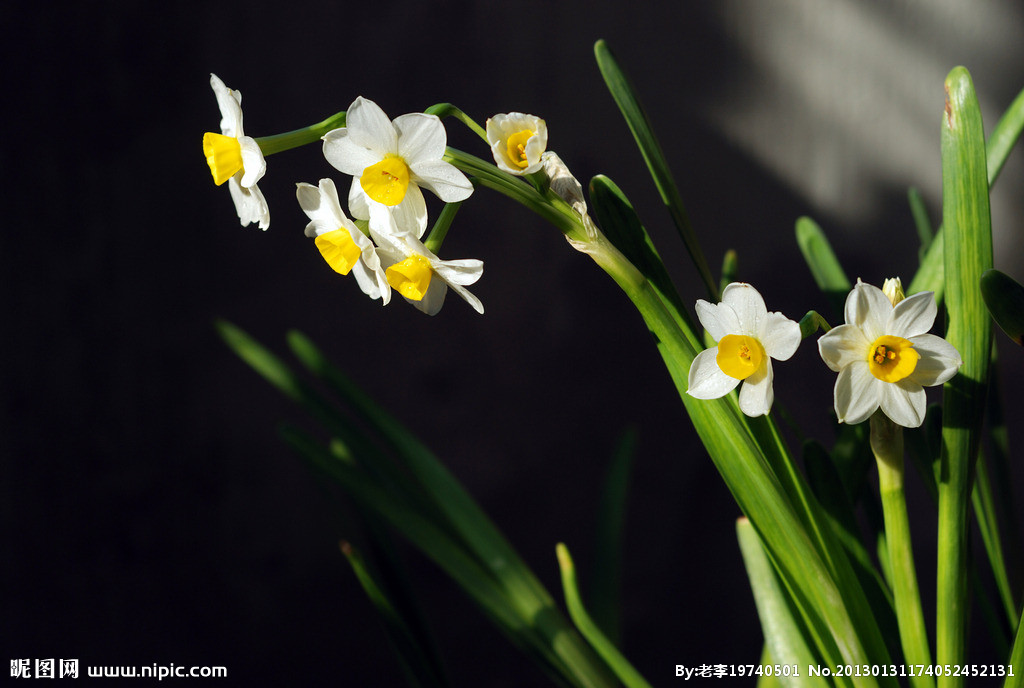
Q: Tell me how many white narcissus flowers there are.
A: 7